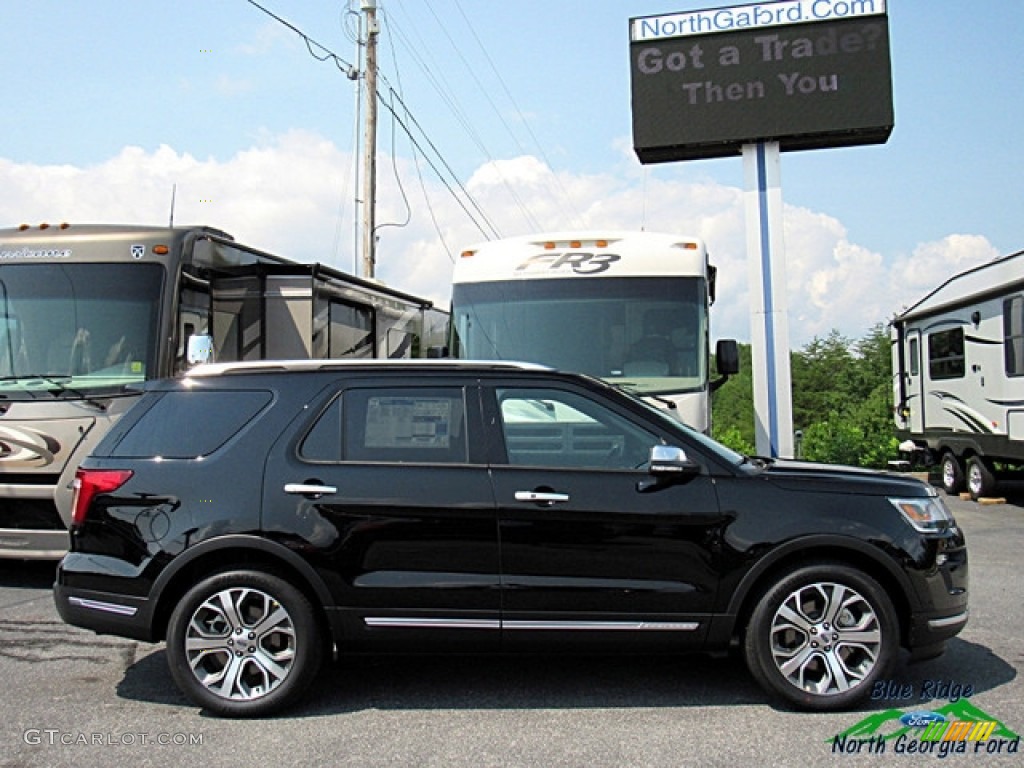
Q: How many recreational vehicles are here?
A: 3